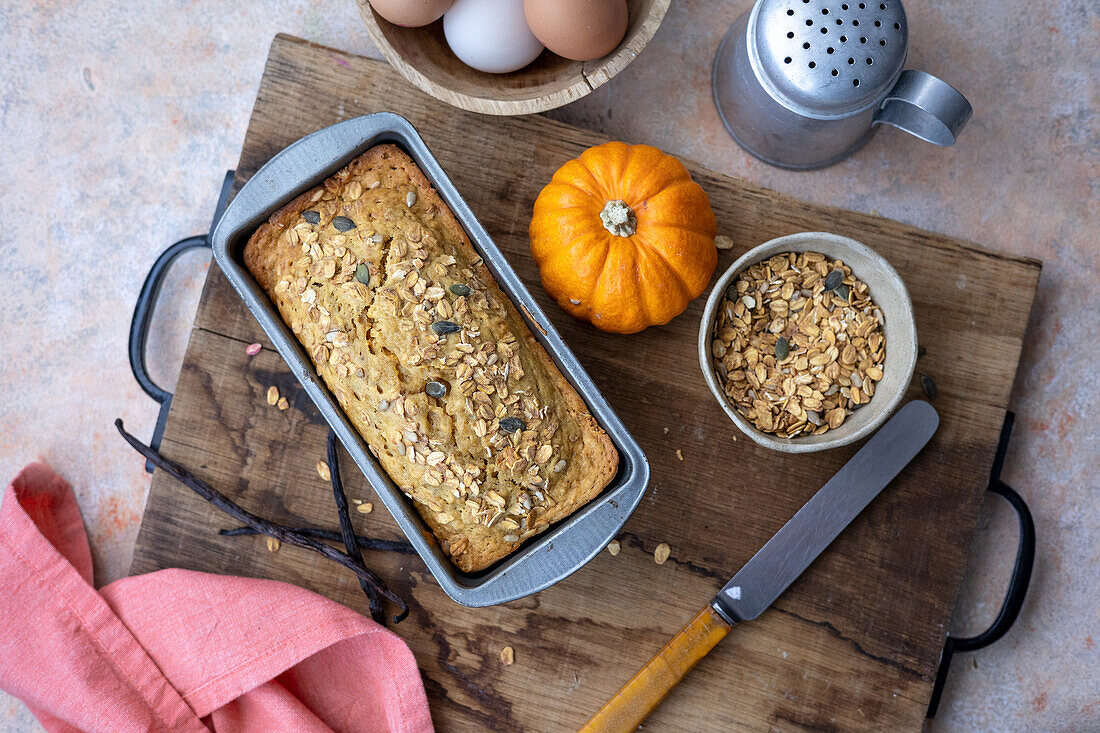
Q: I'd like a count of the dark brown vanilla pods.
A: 3